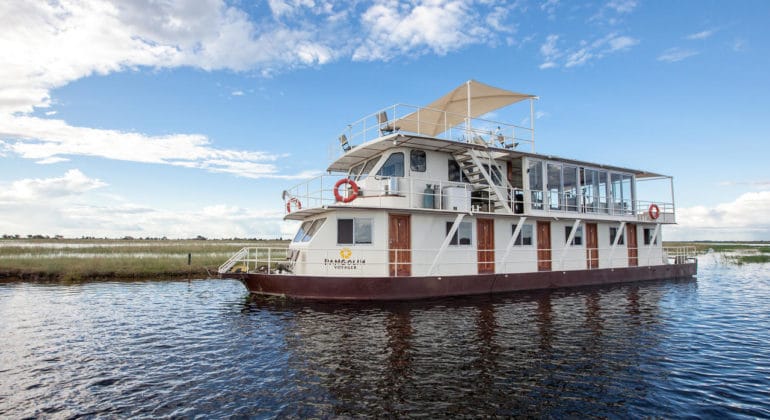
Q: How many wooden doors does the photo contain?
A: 5